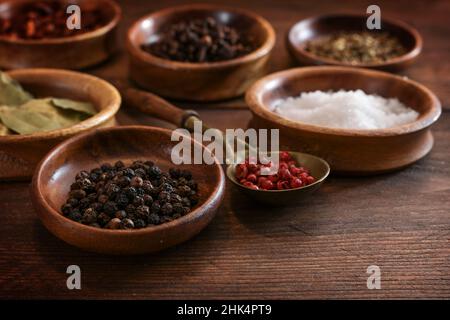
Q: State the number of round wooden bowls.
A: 6